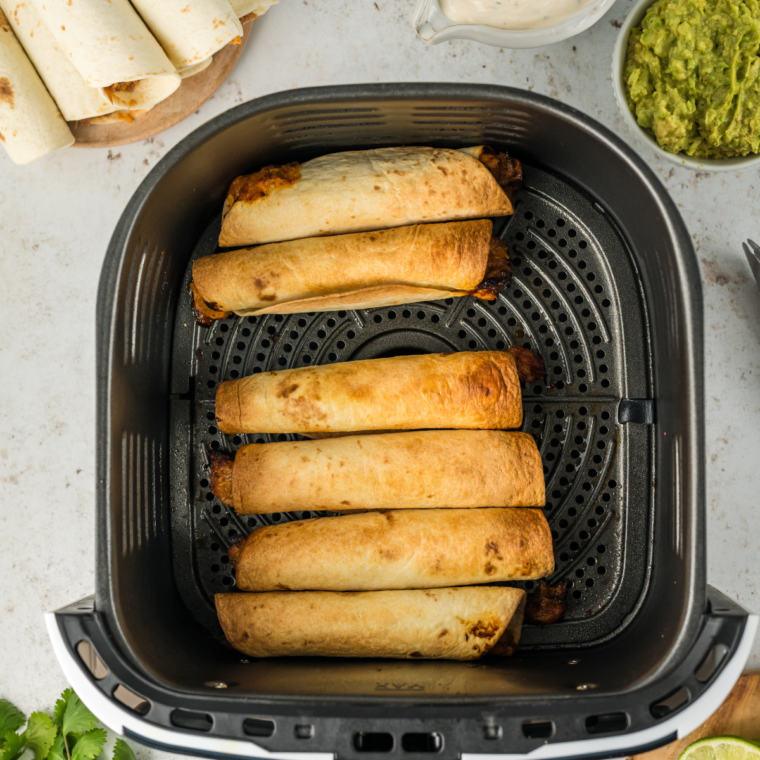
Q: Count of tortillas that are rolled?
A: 11